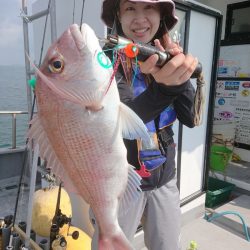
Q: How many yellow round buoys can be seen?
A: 2